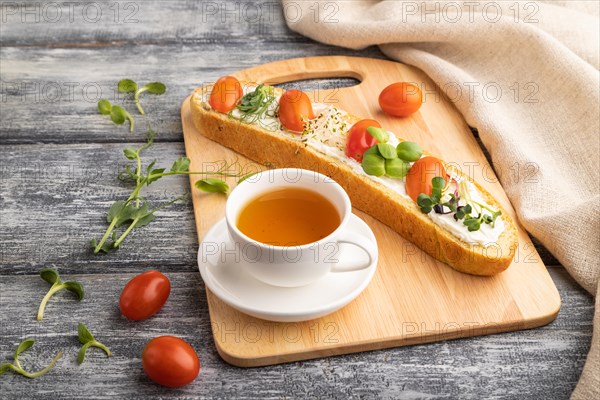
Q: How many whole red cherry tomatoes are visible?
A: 3